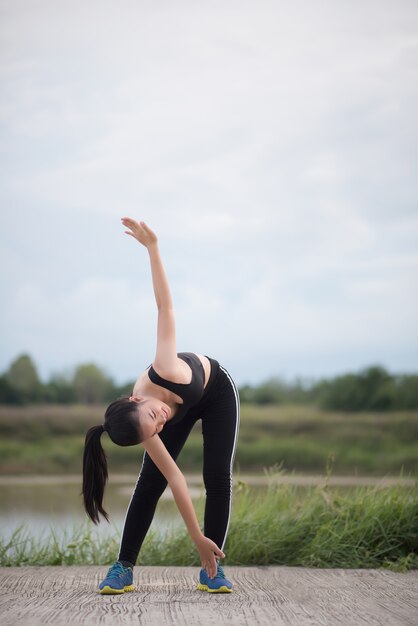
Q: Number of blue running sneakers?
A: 2